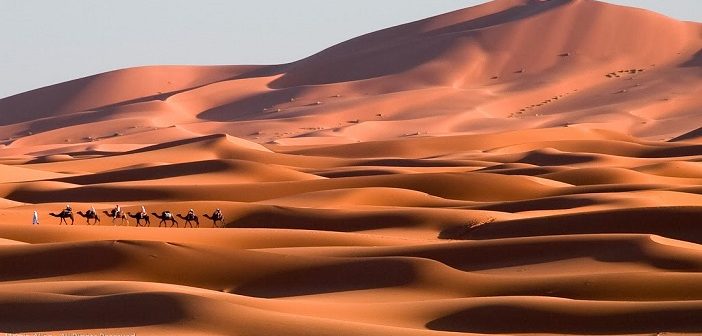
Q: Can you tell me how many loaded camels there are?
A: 7